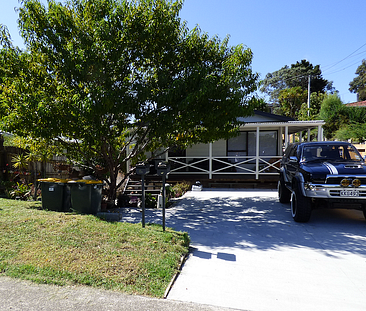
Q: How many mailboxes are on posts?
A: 2